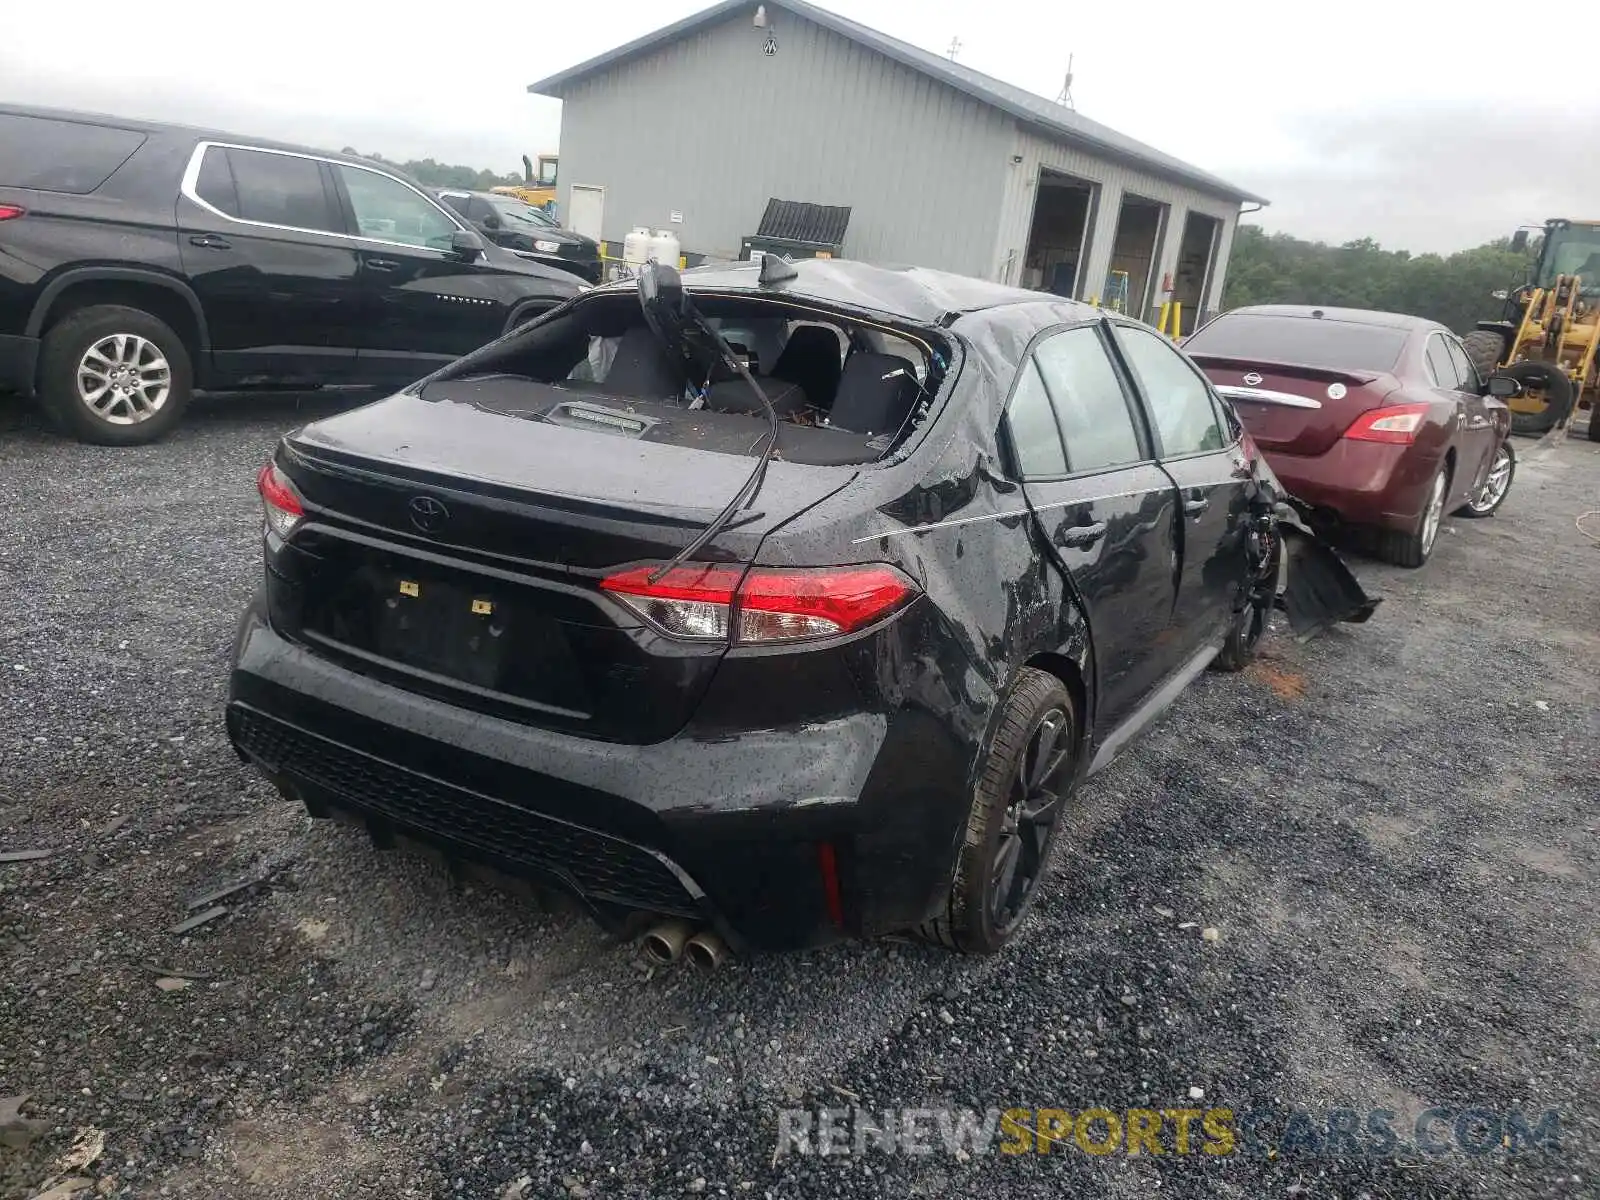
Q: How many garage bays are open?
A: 3